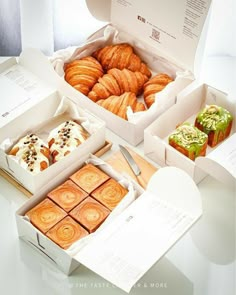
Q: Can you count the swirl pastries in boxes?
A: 6